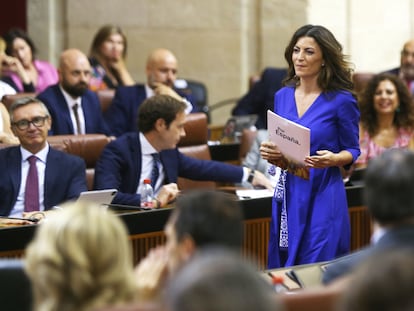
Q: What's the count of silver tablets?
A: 1